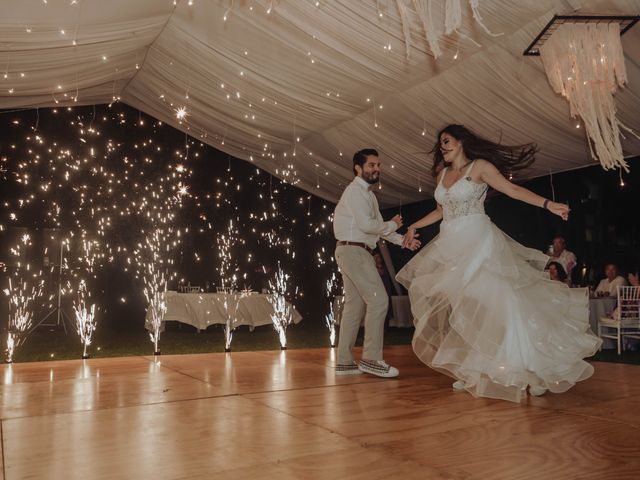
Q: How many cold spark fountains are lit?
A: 6